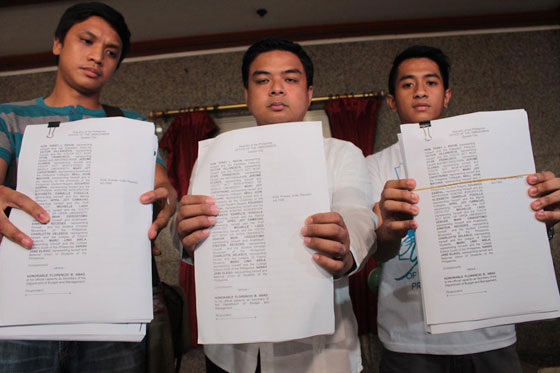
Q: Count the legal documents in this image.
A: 3